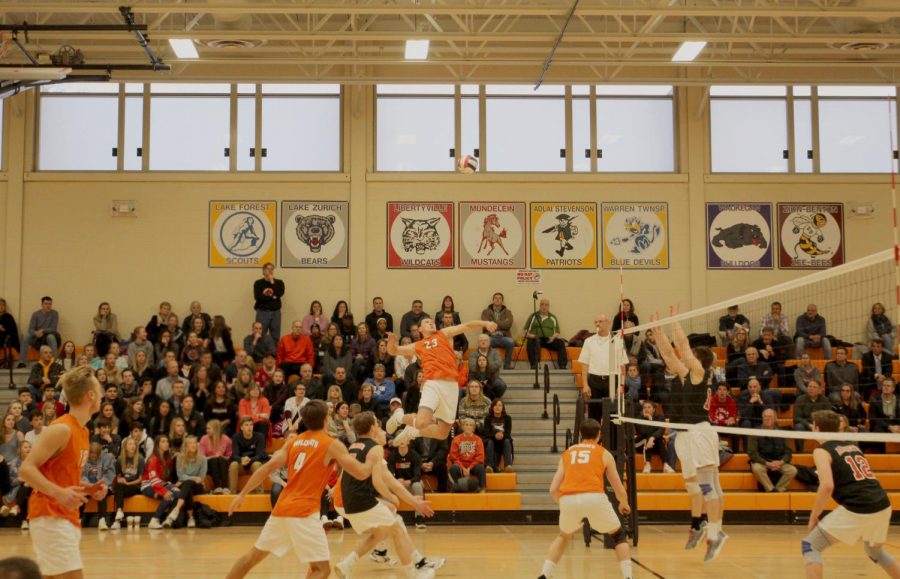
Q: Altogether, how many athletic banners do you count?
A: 8